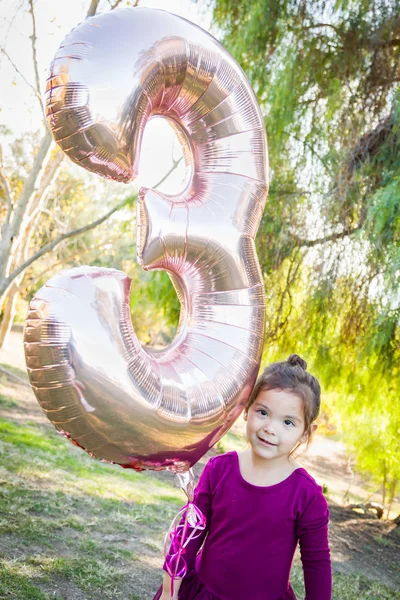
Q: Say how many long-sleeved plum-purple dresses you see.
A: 1